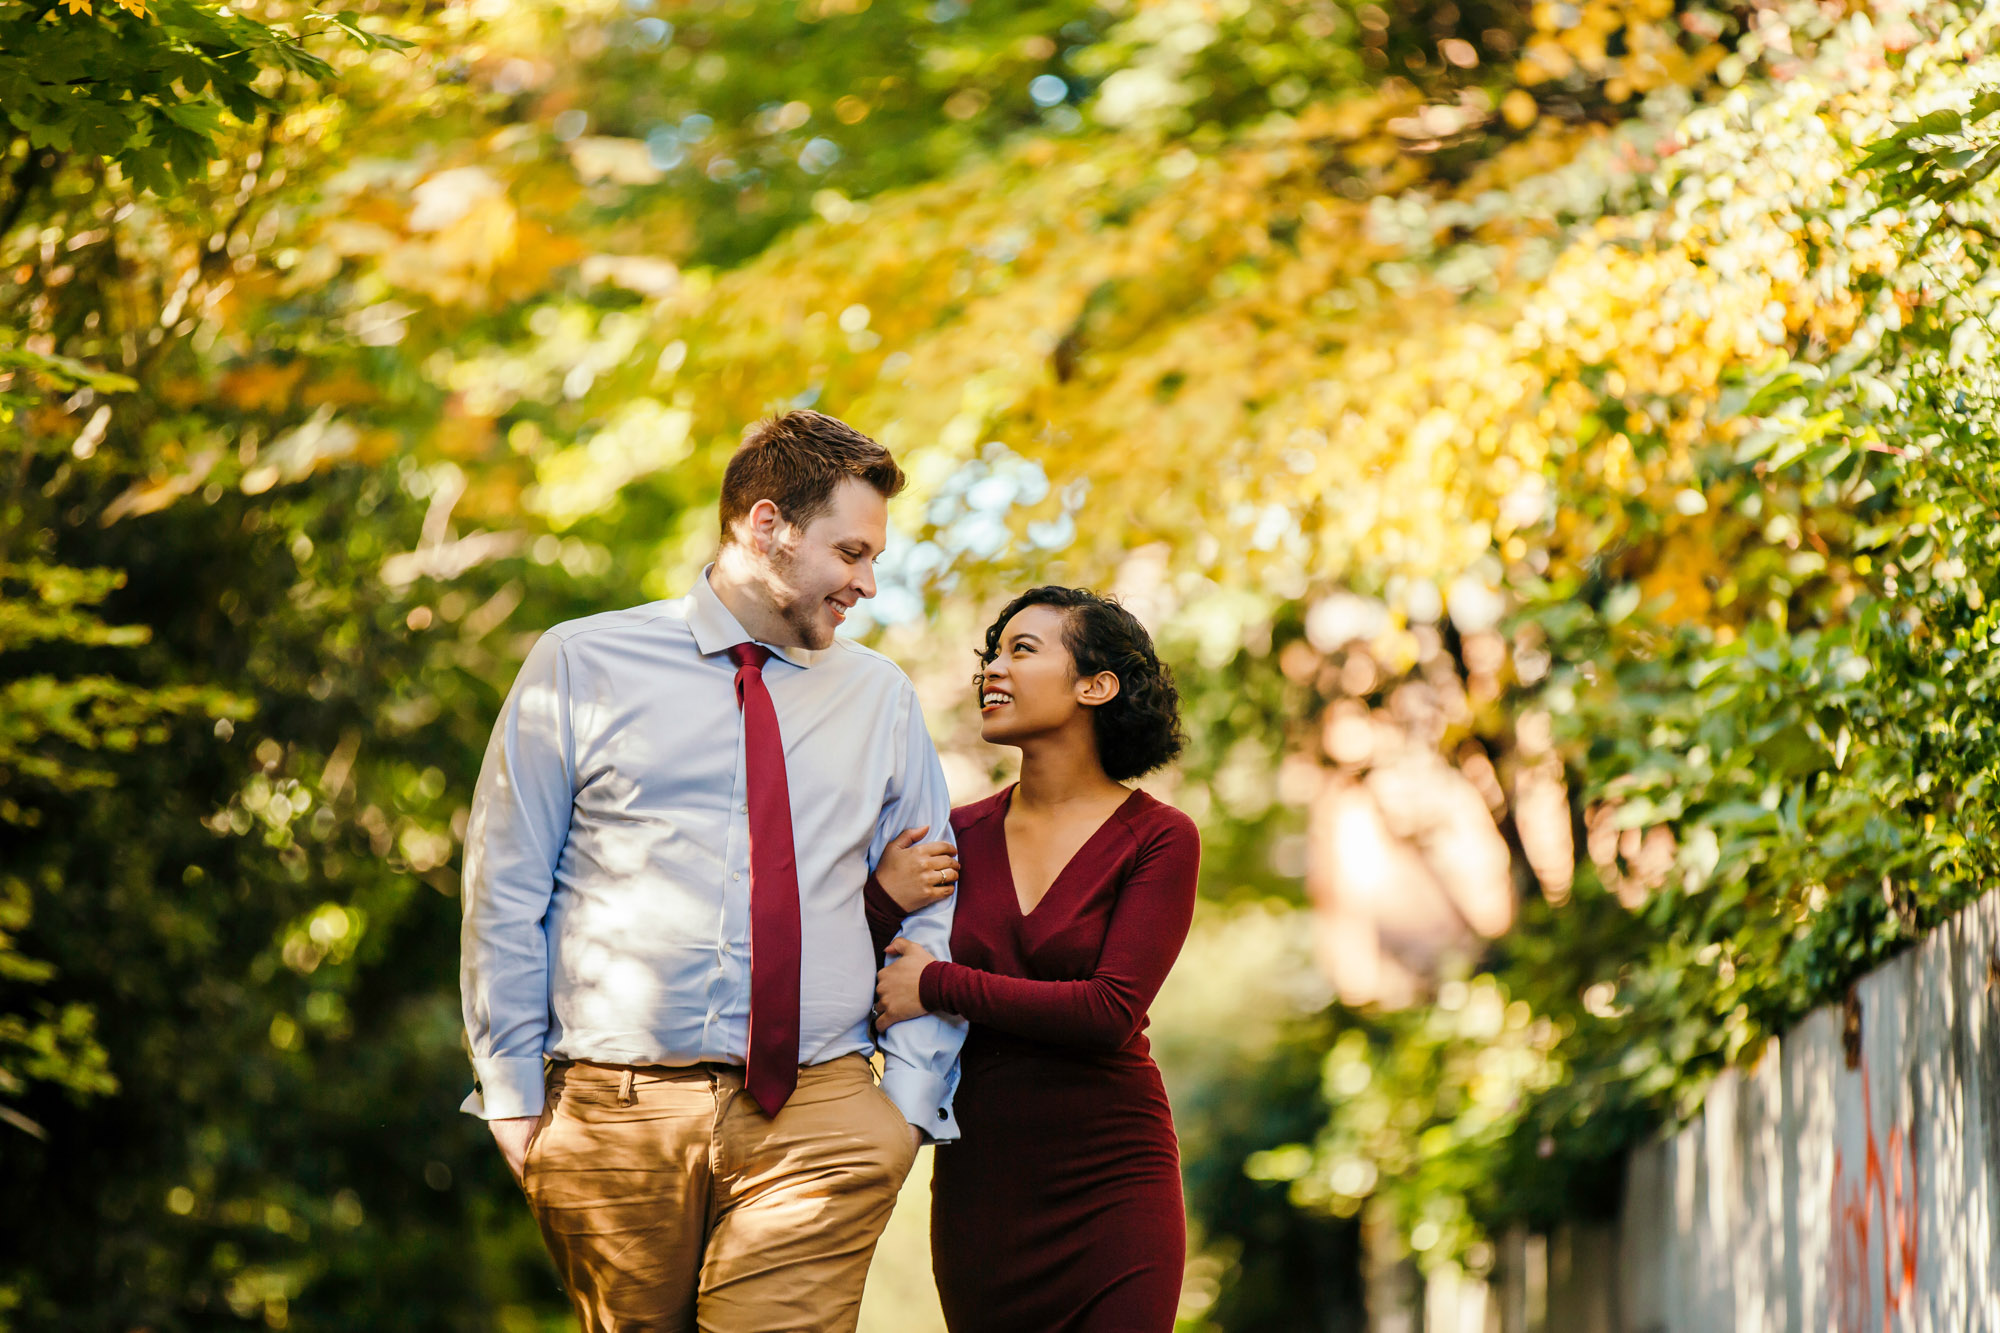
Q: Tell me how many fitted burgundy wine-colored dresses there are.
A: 1